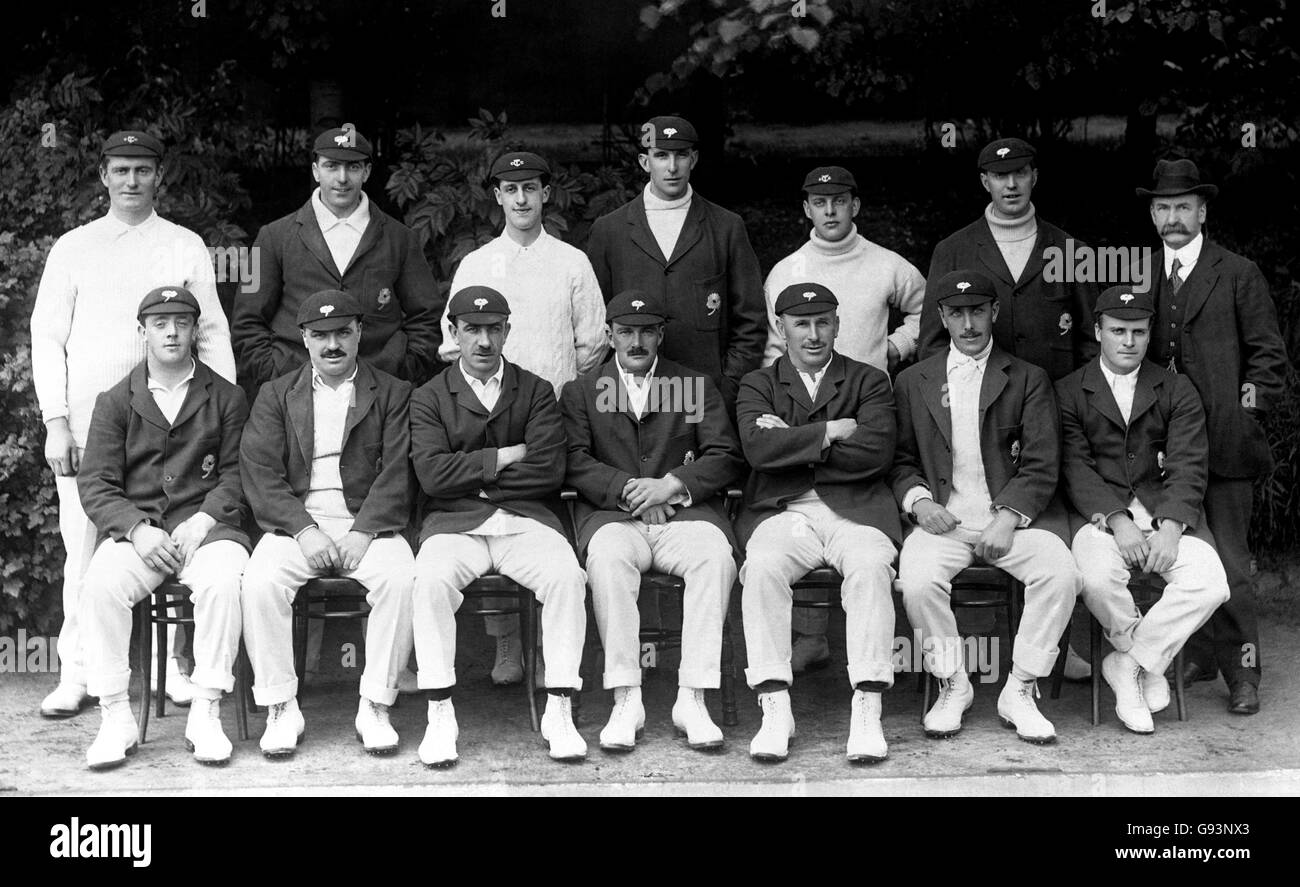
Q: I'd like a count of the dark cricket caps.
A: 13